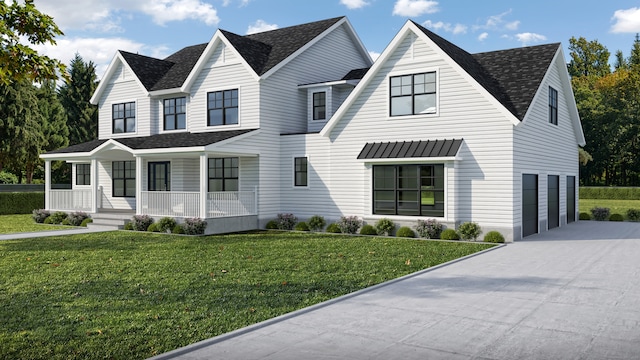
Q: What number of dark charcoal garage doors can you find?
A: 3